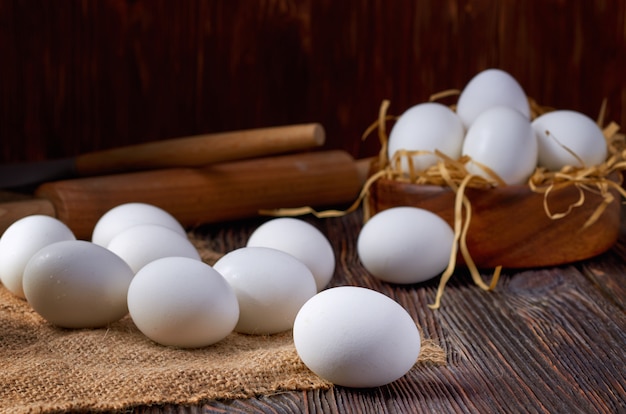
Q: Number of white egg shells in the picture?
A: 13